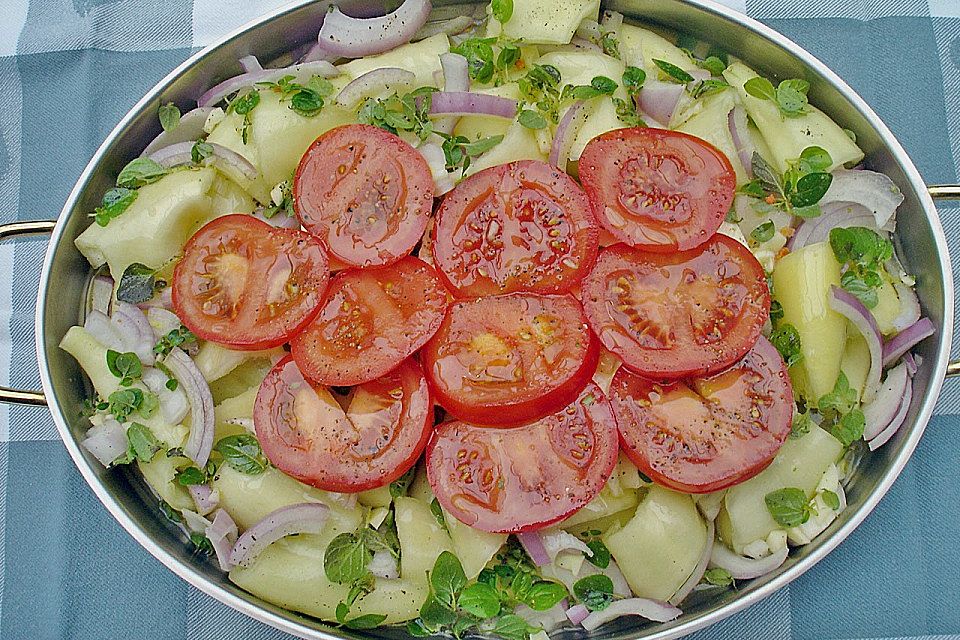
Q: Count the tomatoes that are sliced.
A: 10